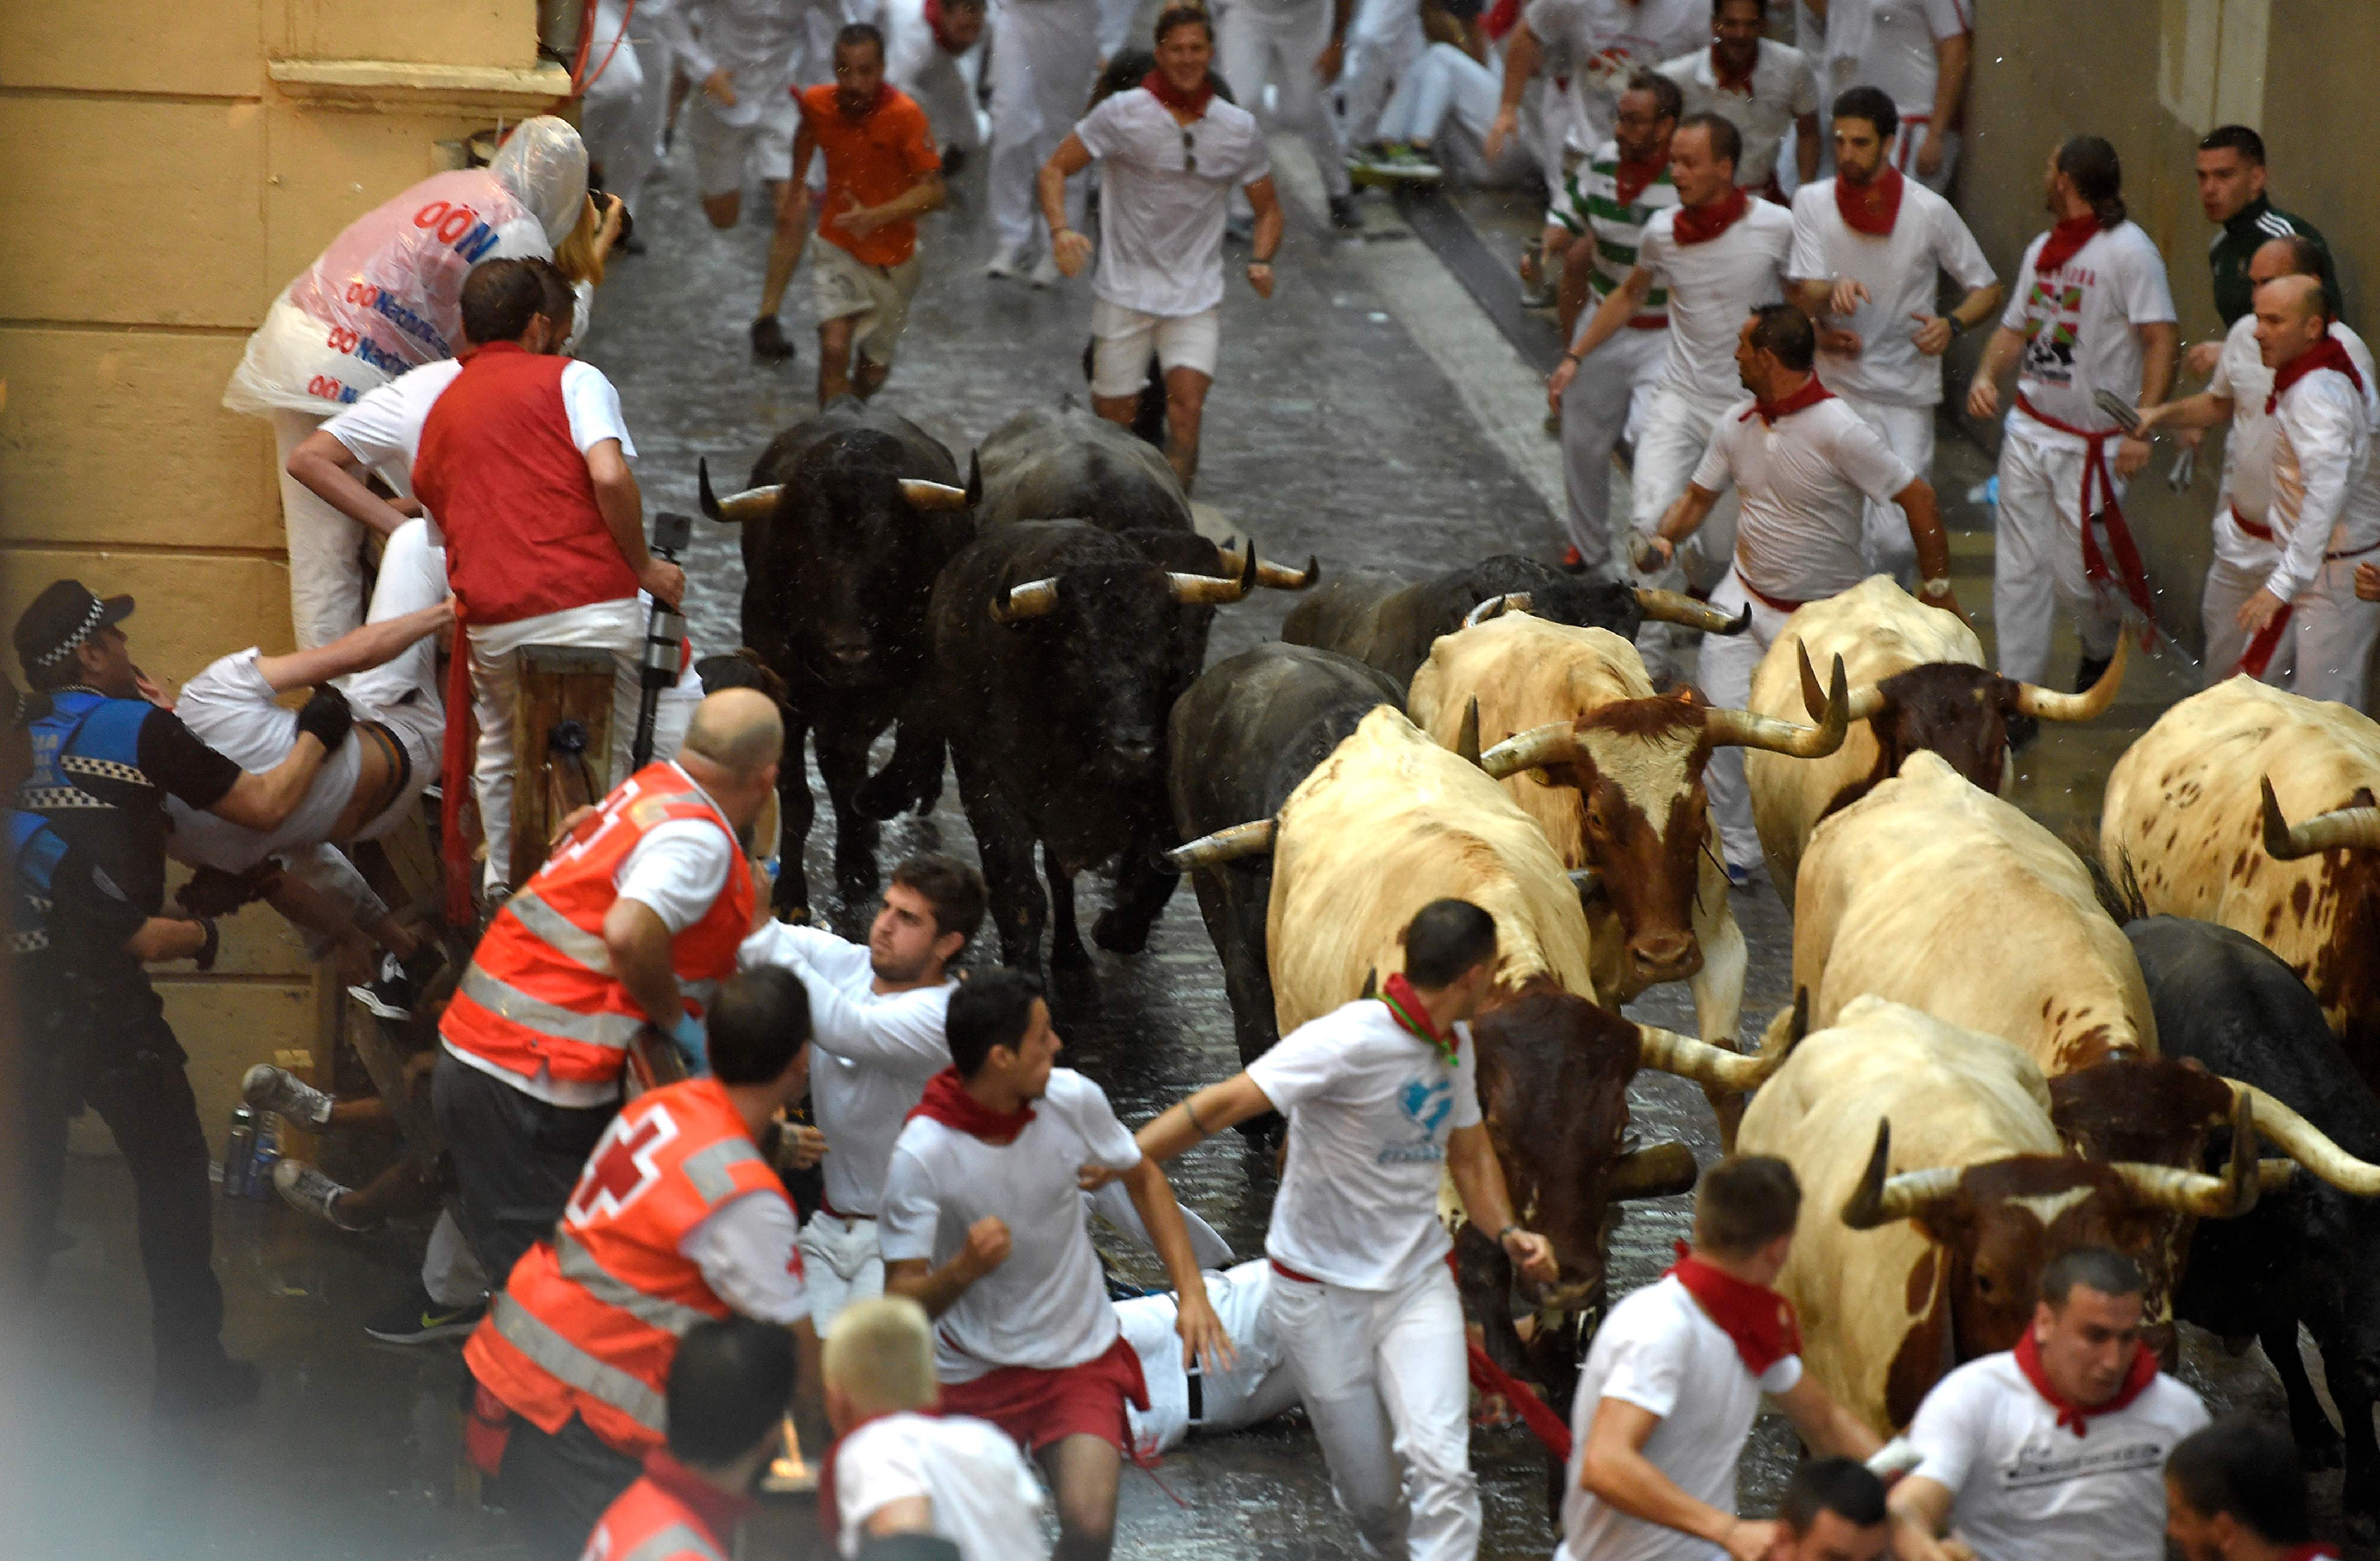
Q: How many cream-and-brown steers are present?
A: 6